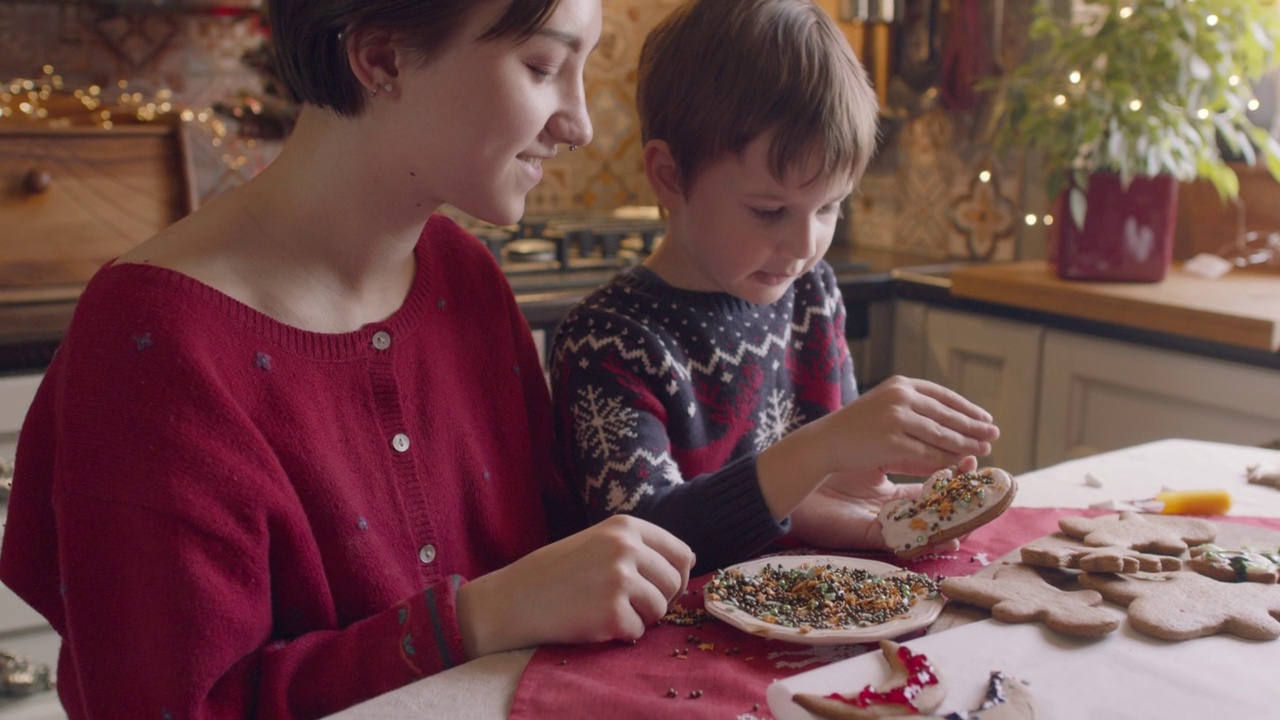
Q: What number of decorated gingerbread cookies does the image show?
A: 4